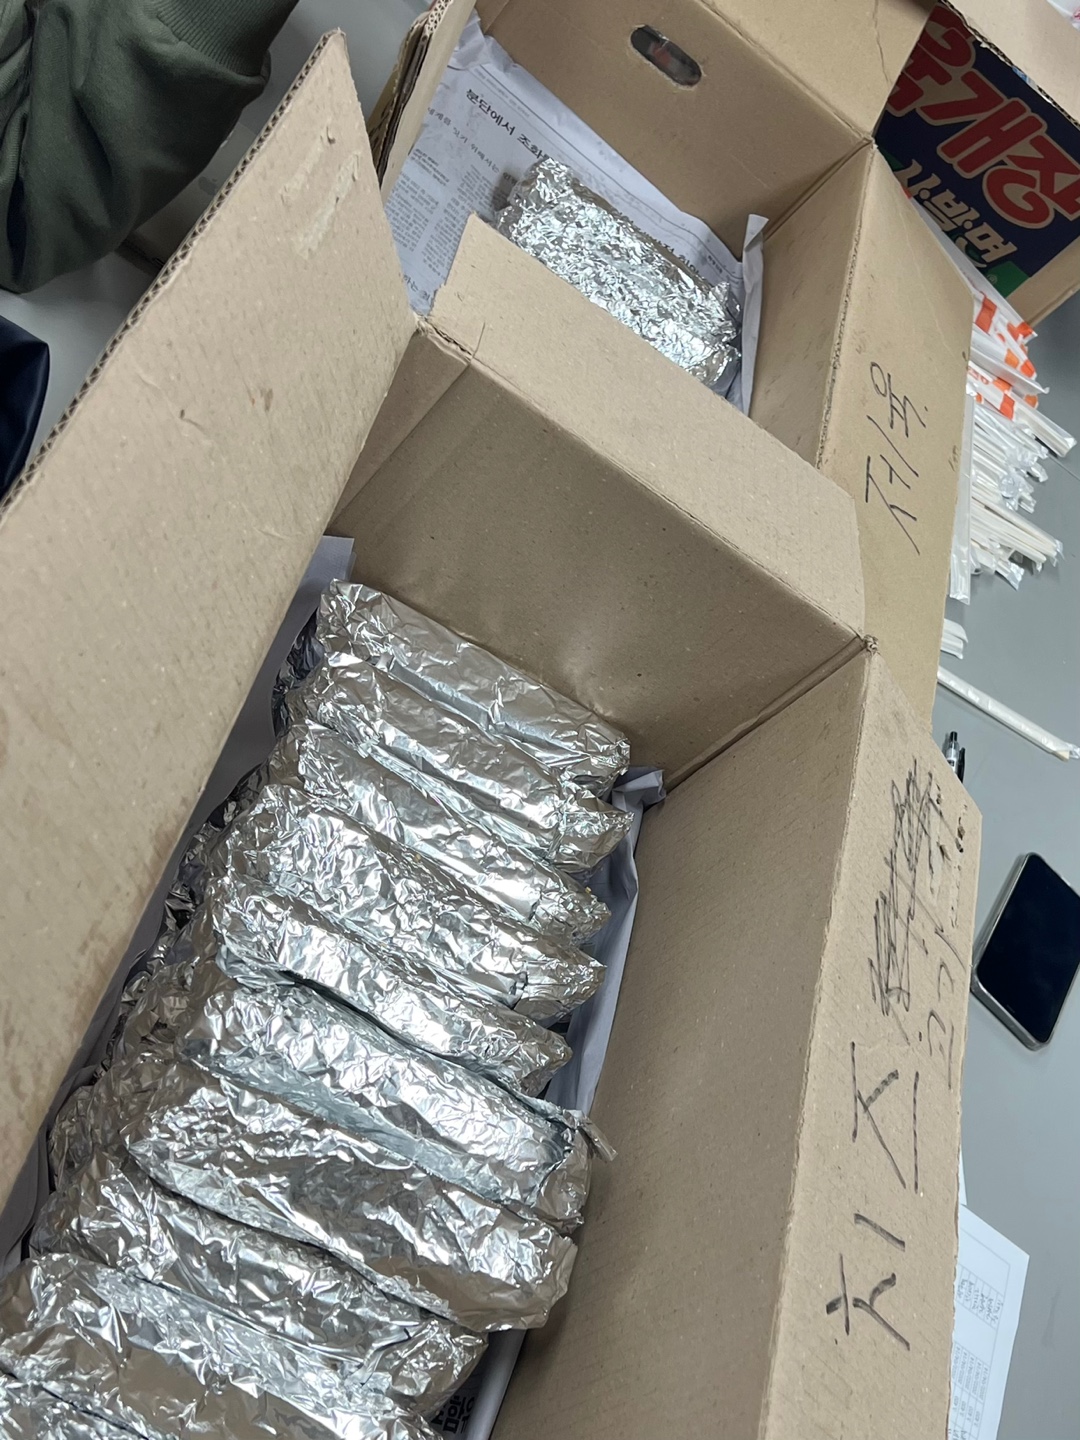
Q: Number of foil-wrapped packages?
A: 12